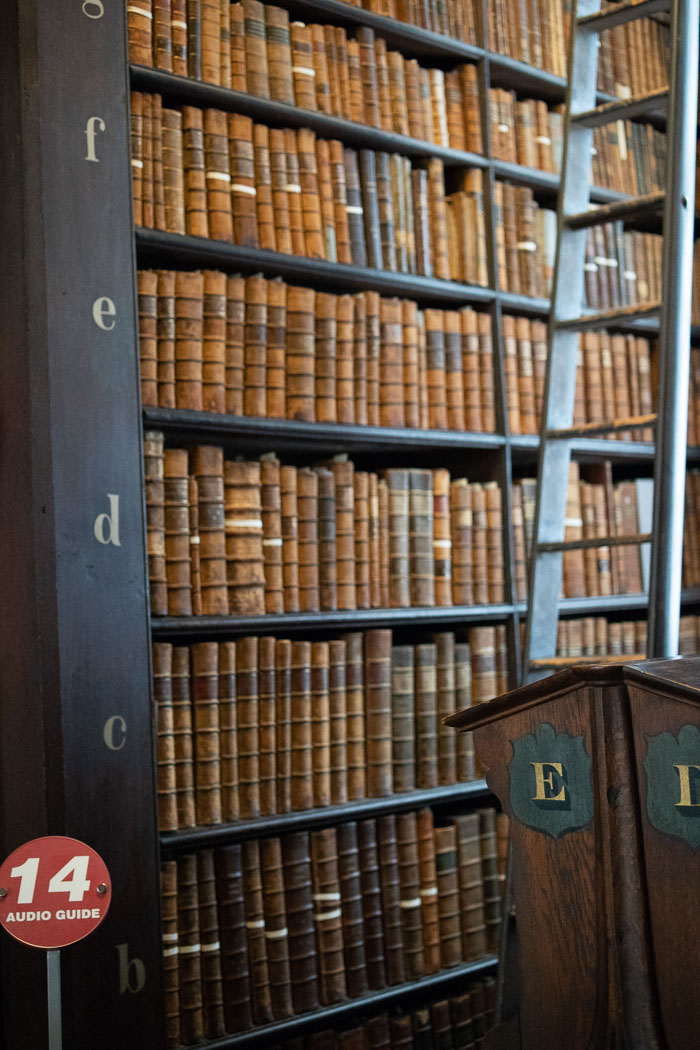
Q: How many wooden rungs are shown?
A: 7